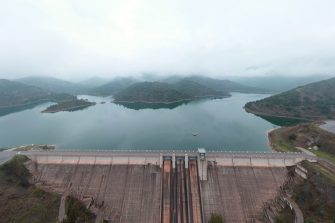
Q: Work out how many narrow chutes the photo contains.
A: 3